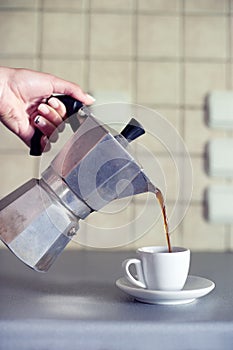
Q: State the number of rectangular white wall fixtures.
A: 3